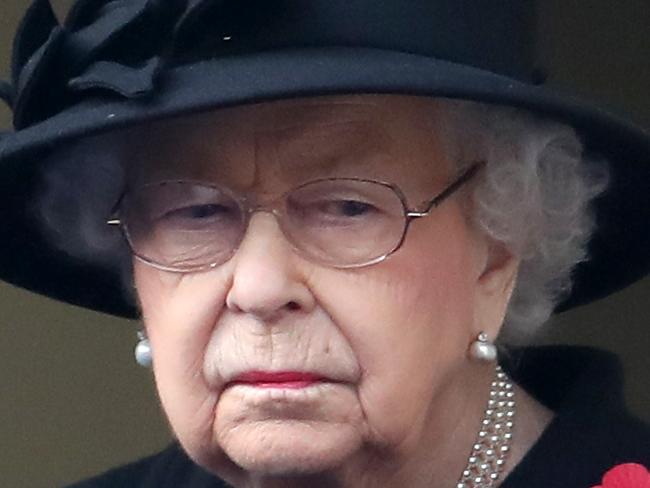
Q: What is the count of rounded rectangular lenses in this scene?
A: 2